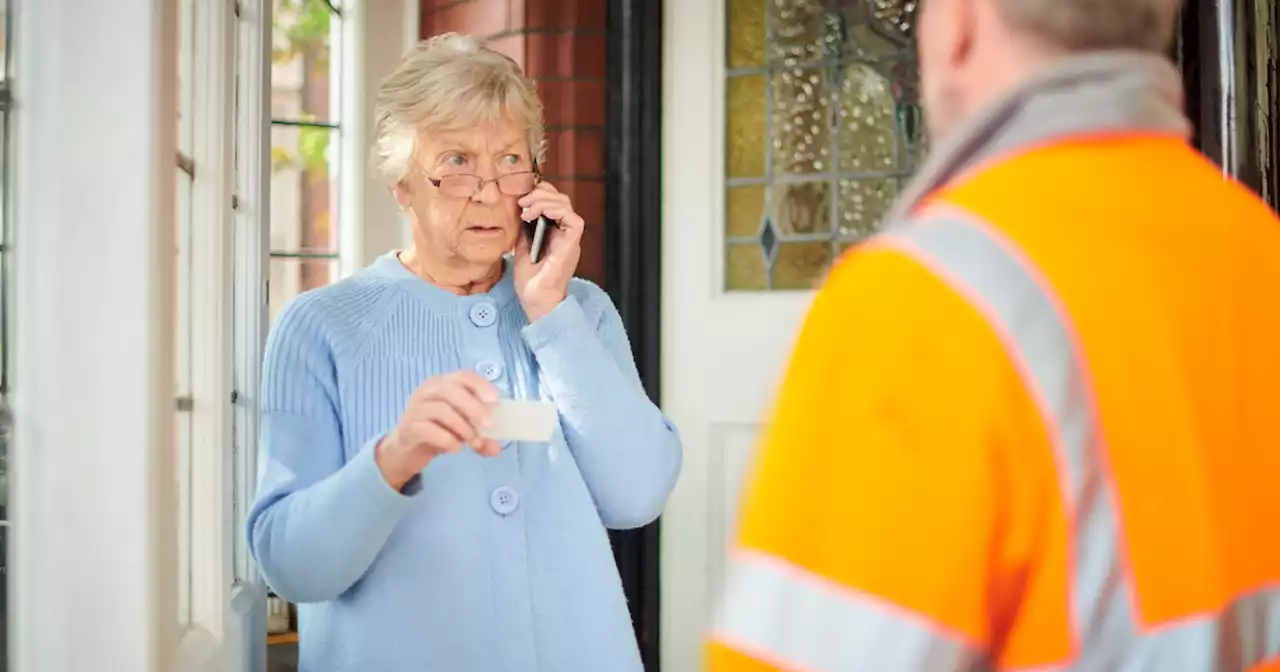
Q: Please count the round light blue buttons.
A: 3